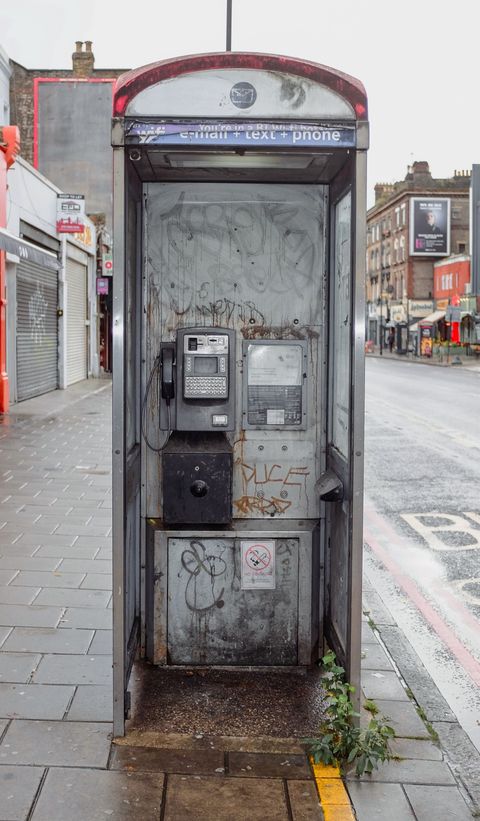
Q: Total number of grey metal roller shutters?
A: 2